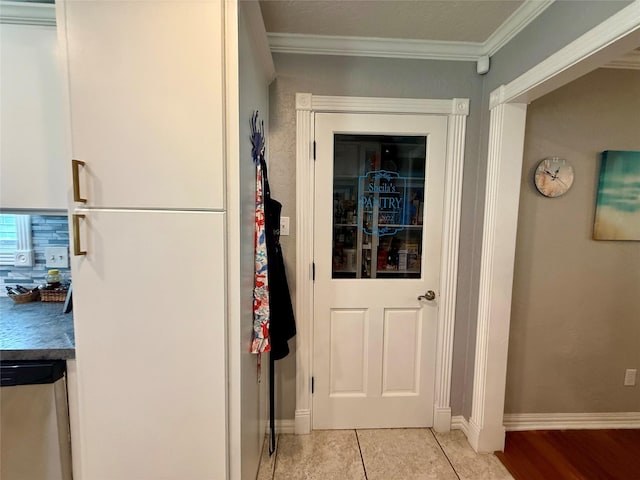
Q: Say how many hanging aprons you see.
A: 2